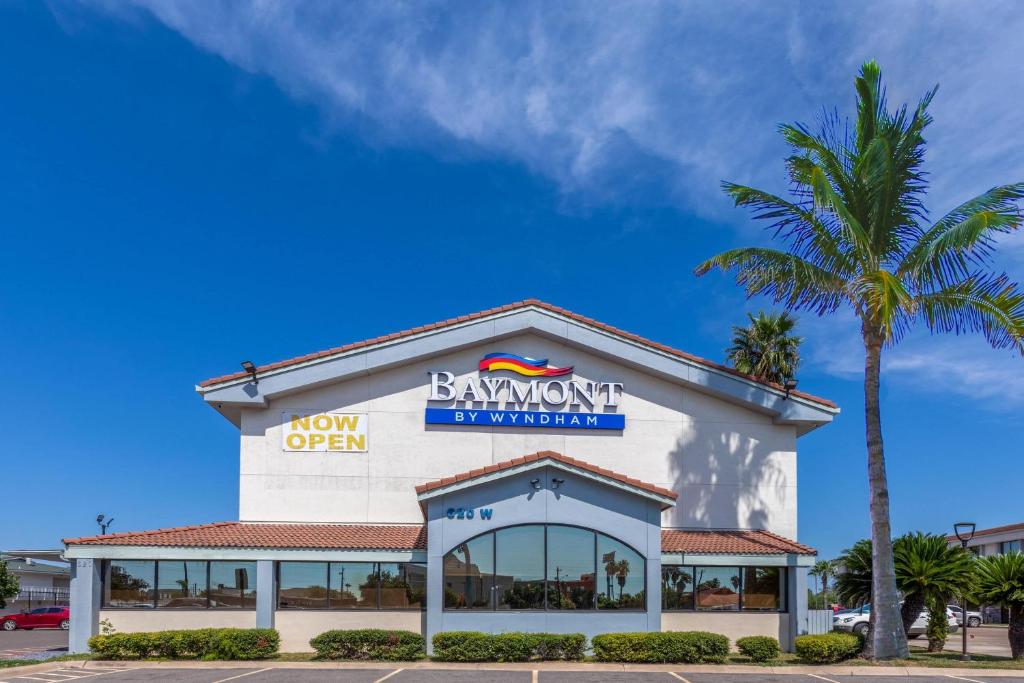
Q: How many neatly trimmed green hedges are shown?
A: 6